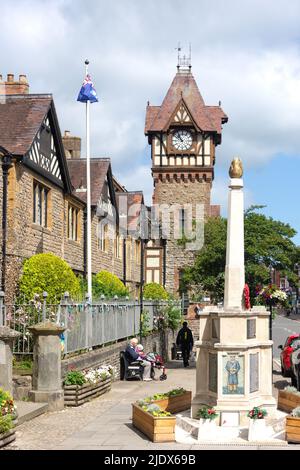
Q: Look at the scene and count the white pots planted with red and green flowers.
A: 2